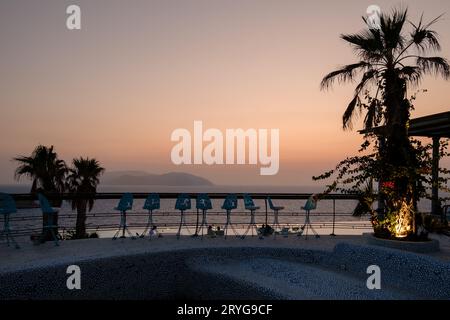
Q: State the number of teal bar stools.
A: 10